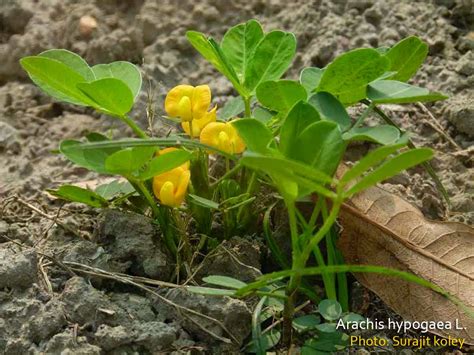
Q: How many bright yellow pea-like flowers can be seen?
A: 4